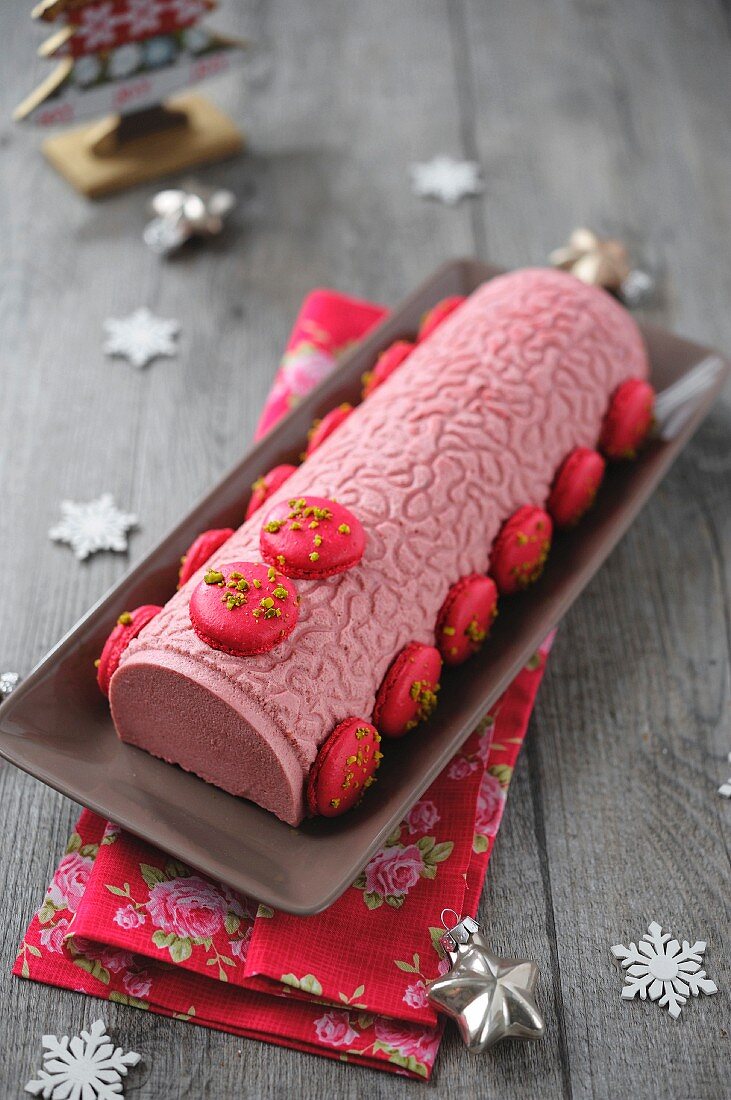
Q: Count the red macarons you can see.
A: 14